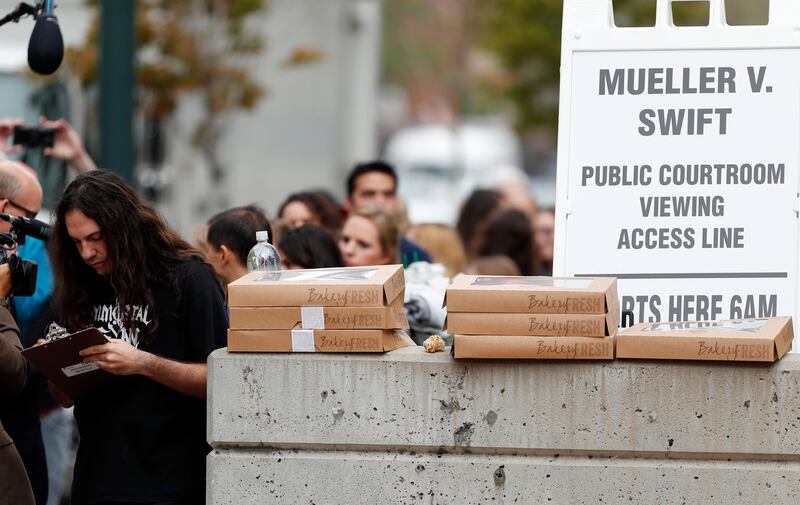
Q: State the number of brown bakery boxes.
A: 7